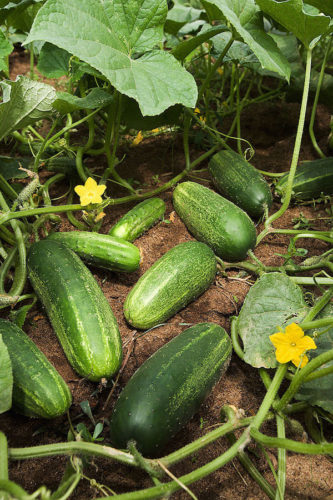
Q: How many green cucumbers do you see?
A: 9